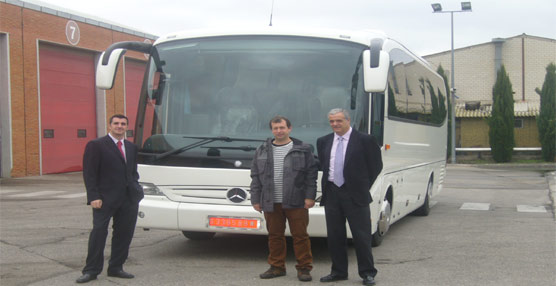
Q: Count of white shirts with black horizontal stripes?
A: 1